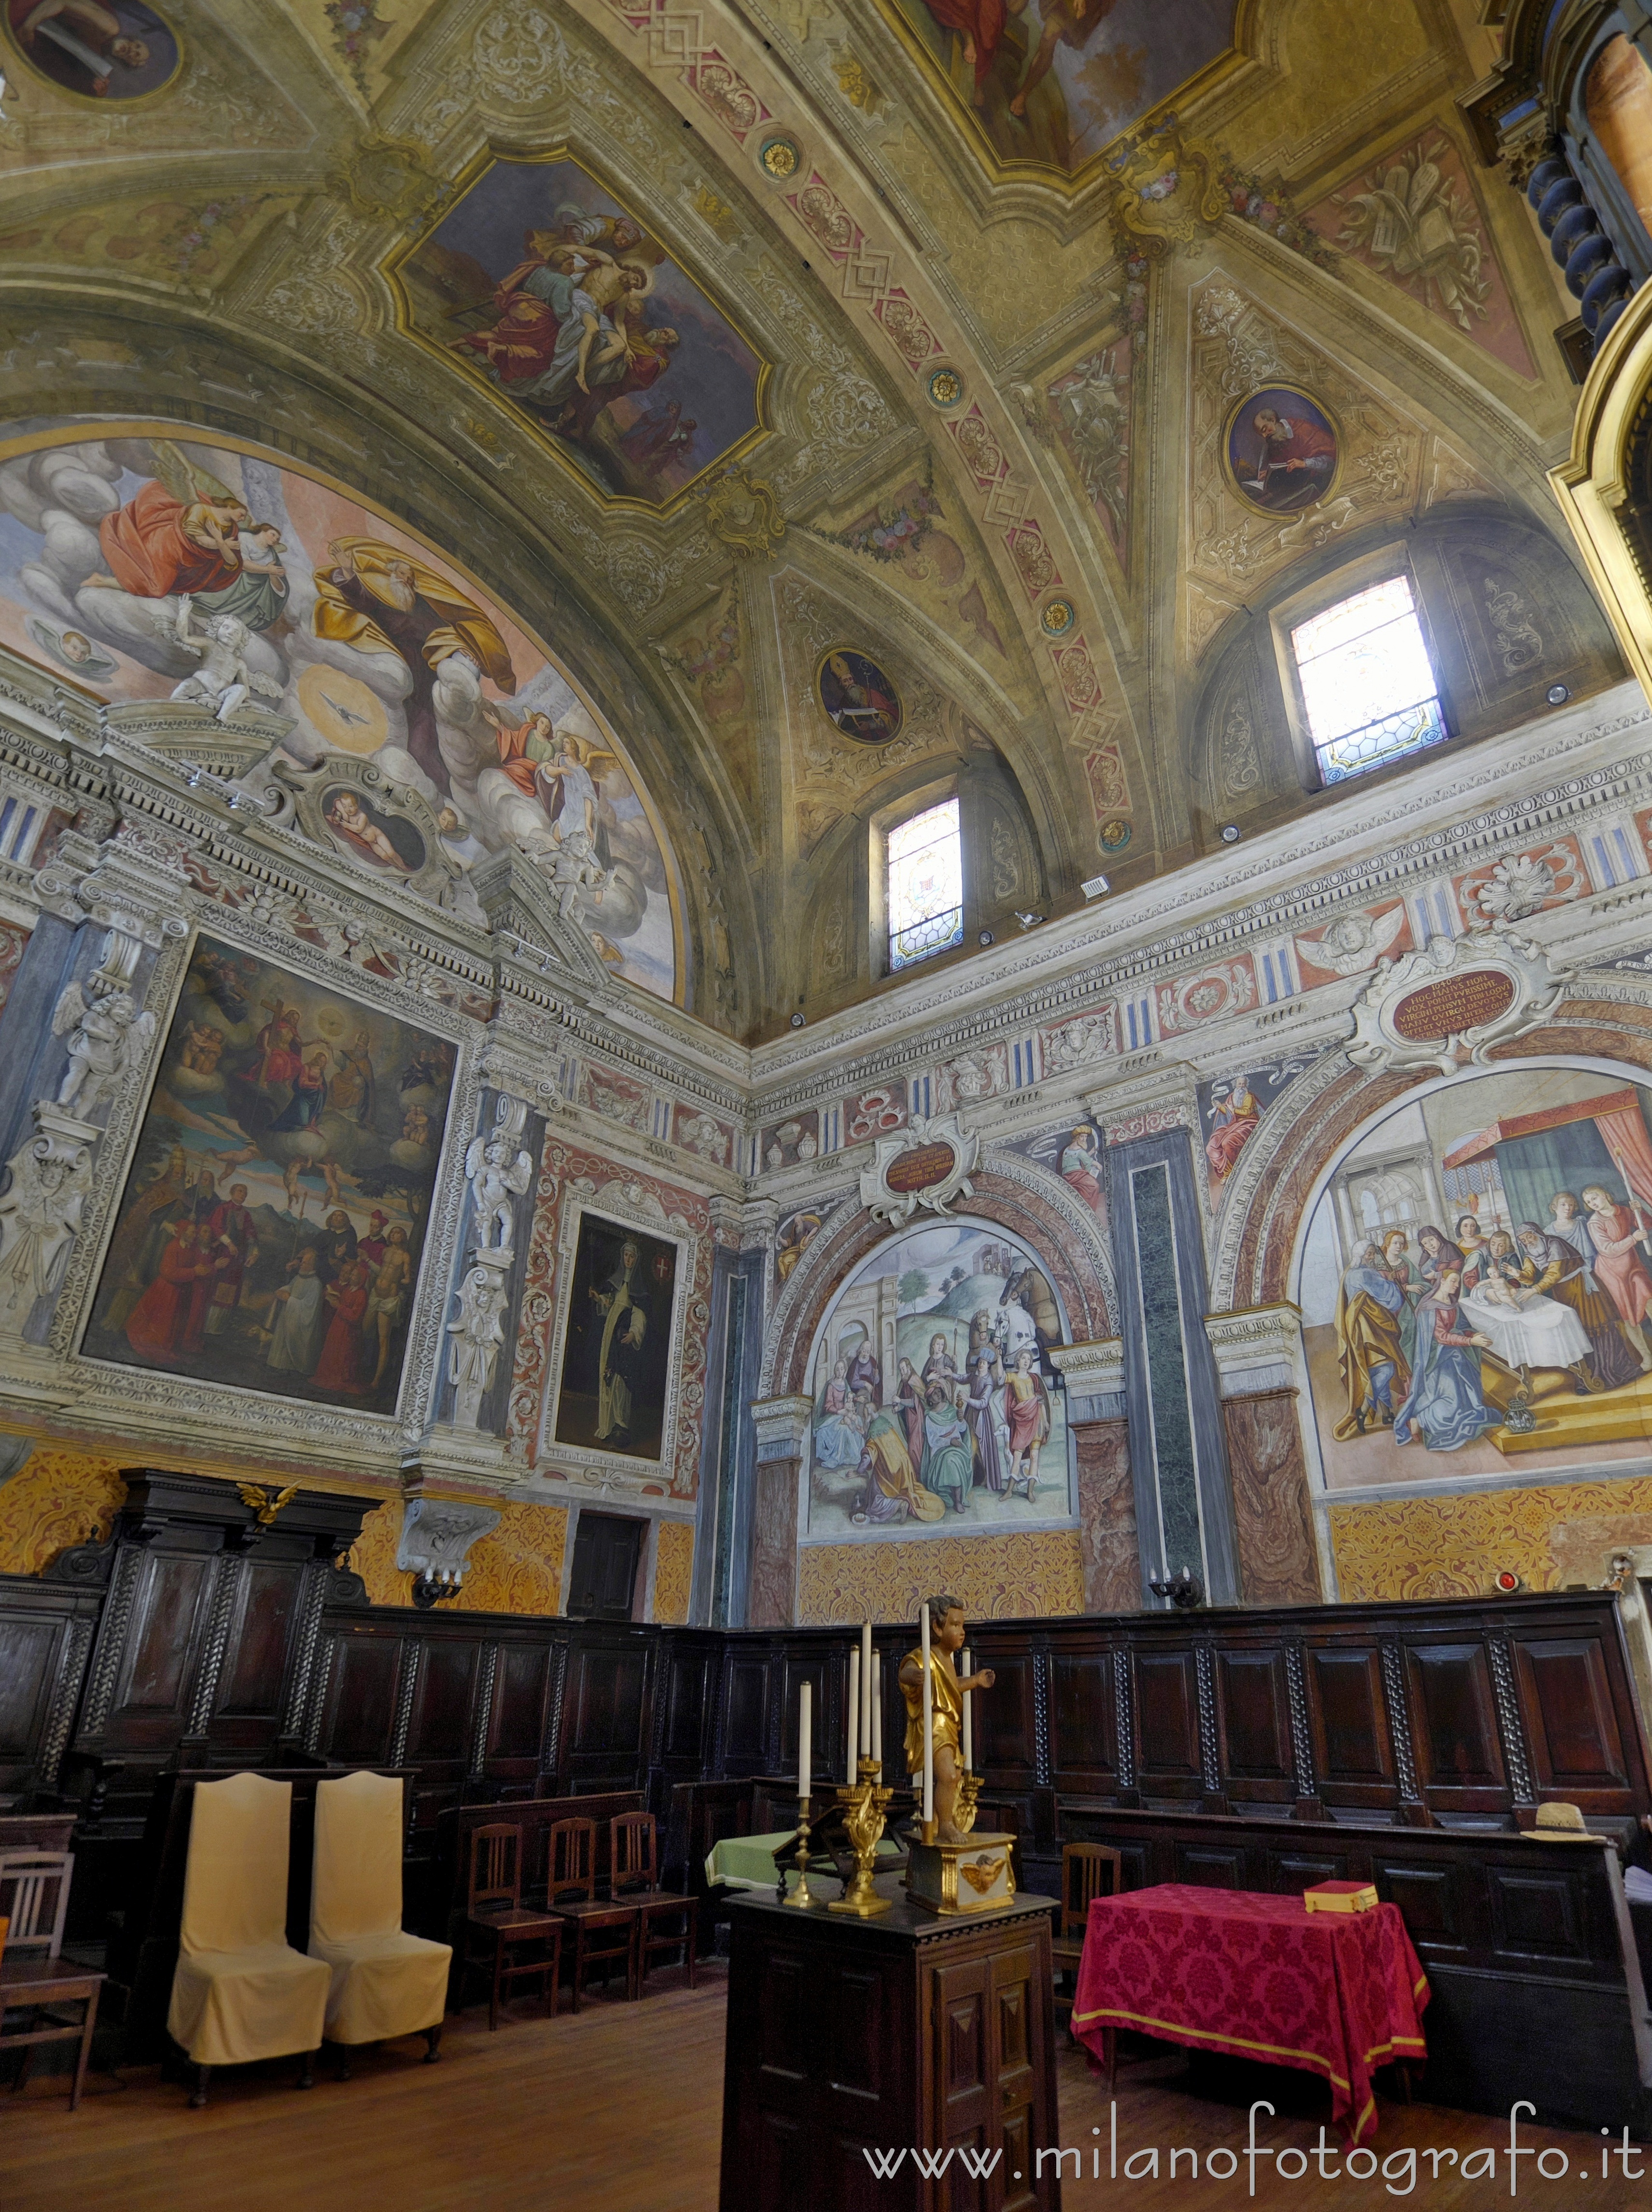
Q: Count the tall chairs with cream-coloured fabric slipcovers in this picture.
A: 2